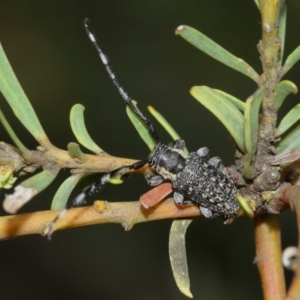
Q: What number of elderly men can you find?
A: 0